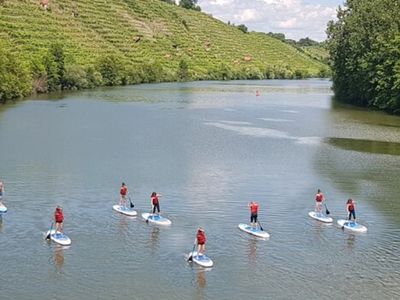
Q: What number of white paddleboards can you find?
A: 8